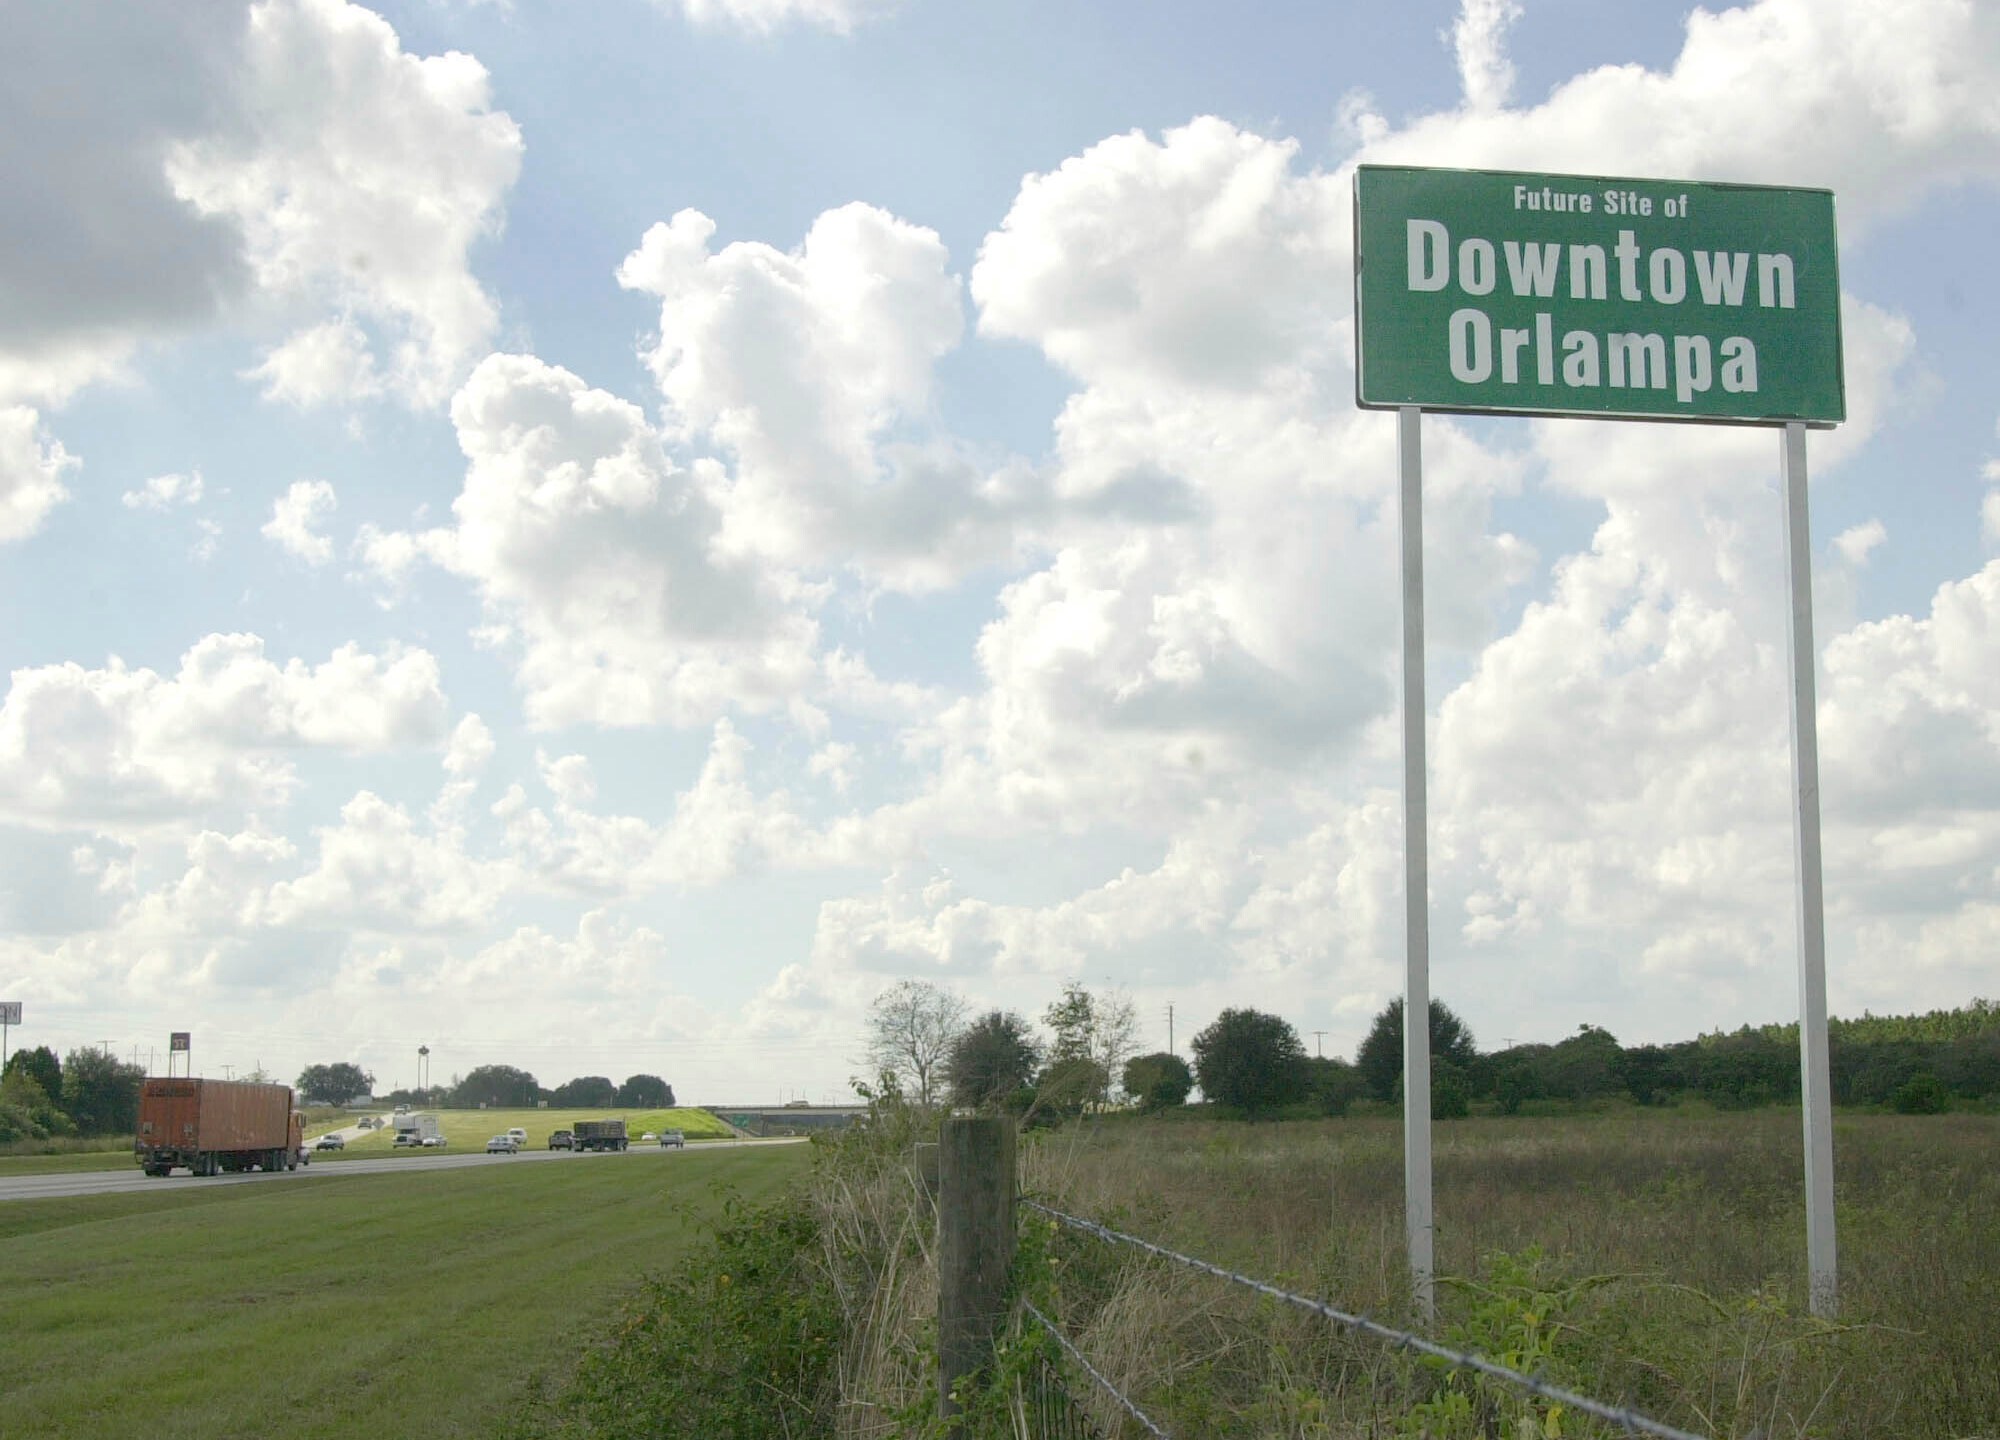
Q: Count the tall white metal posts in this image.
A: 2